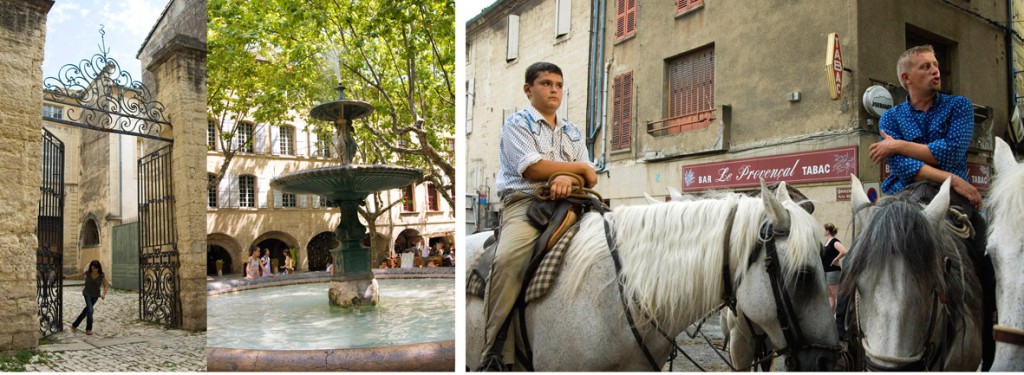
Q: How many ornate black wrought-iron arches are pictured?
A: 1